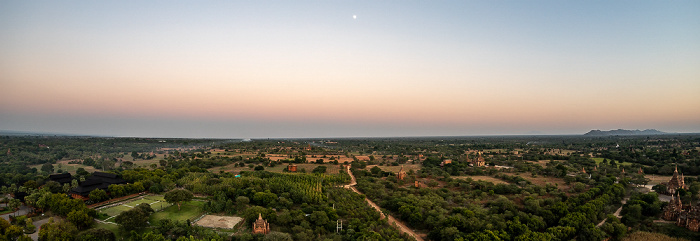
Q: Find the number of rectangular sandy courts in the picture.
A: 1